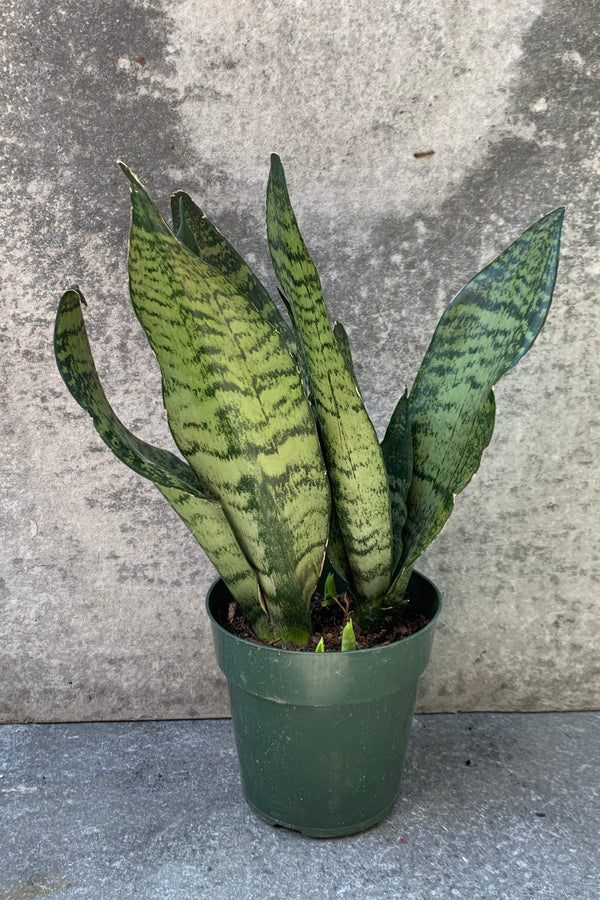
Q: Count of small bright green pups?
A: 3